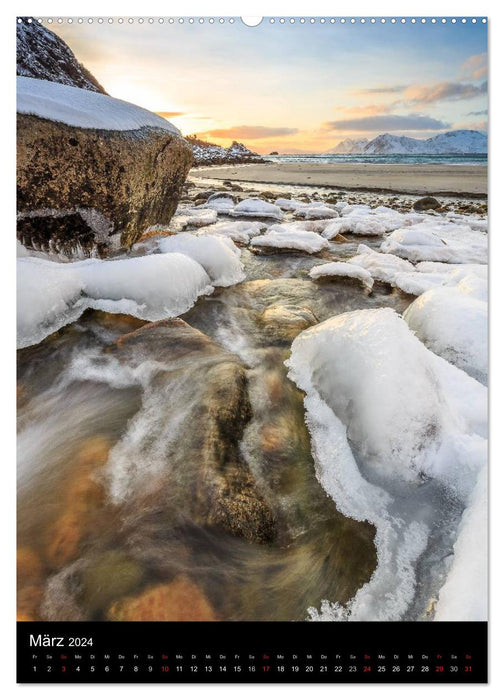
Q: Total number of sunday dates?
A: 5